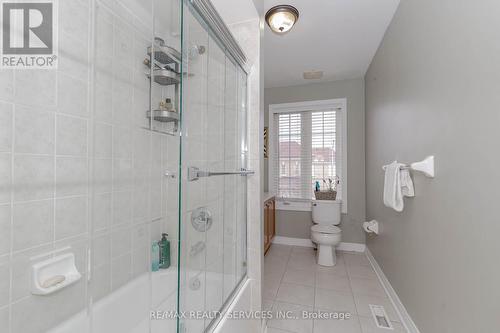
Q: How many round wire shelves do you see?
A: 3